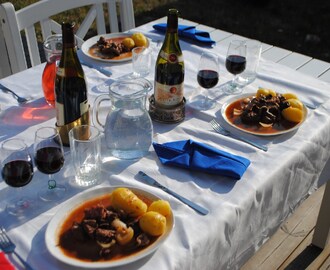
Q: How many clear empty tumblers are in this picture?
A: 3